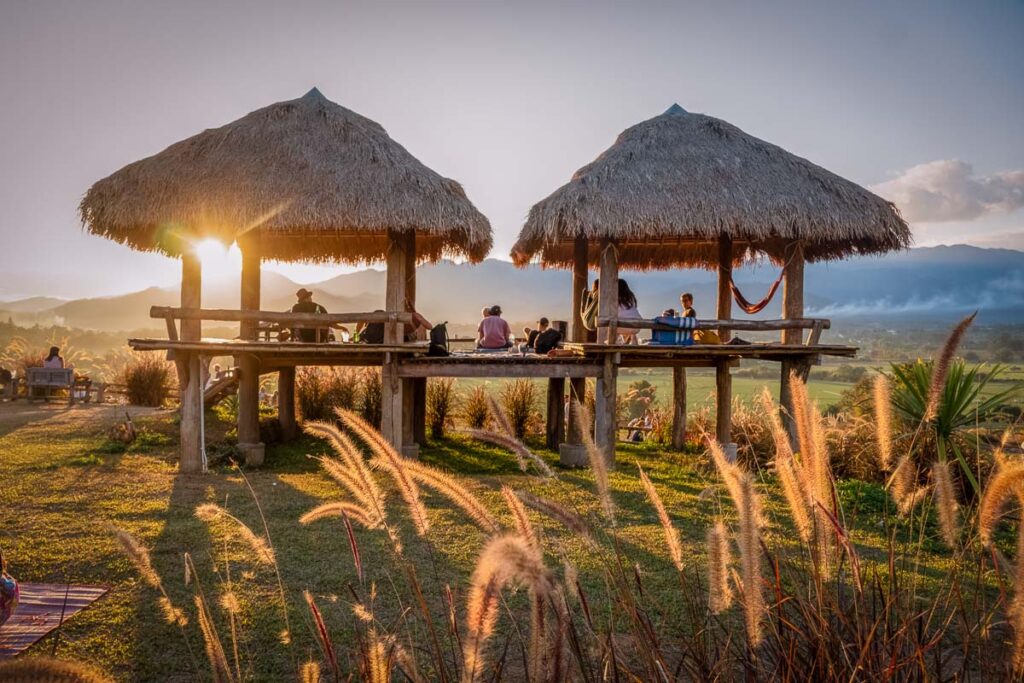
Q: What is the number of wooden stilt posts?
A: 12